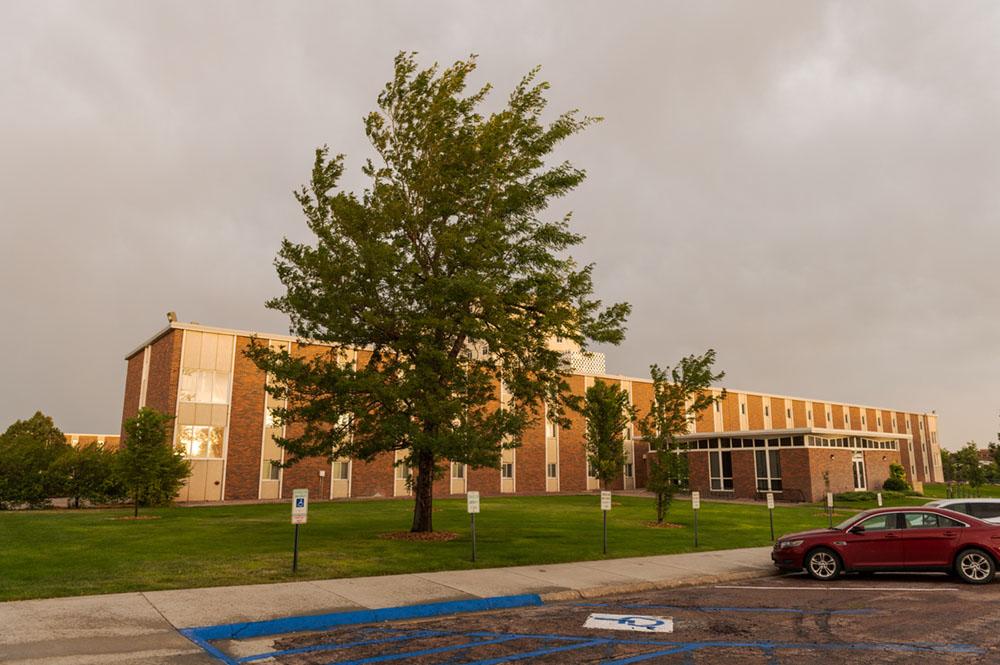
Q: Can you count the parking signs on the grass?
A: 7